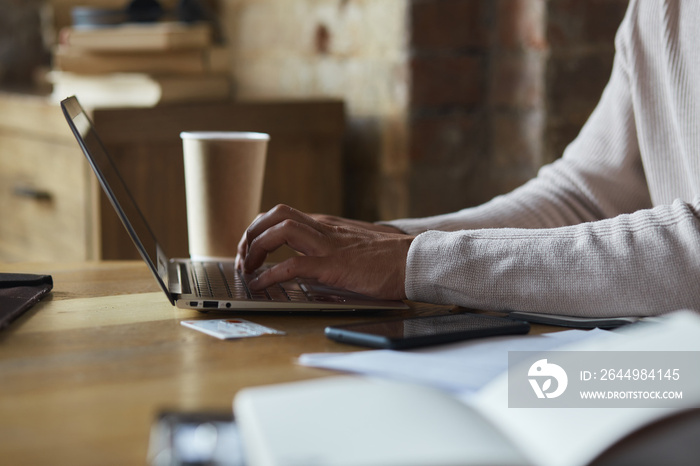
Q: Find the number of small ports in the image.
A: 3